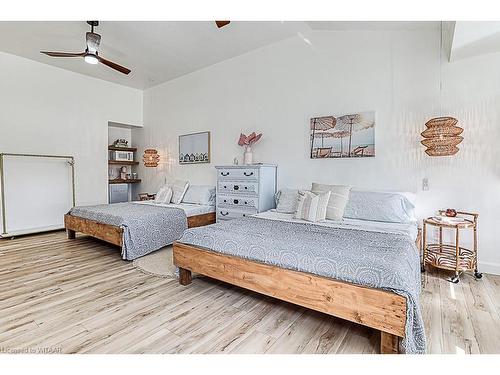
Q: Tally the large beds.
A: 2